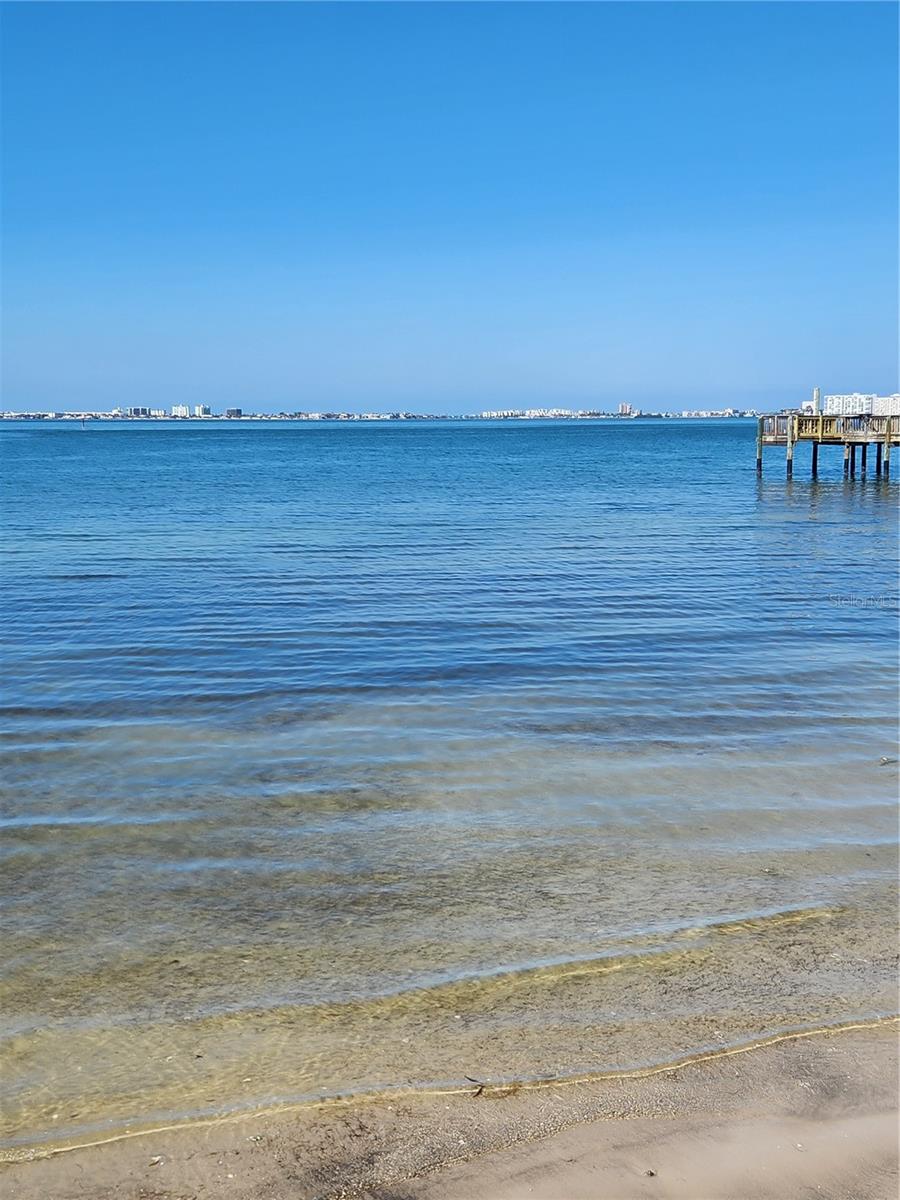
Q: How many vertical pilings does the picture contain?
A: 8